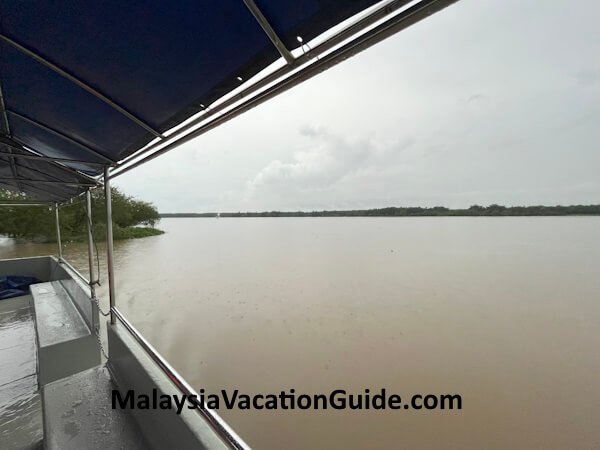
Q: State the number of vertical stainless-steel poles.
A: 3